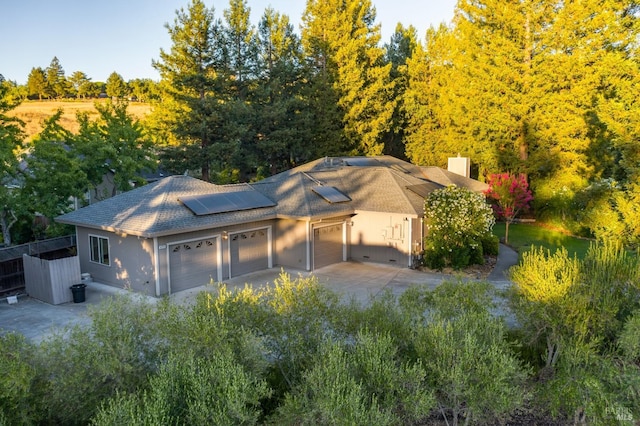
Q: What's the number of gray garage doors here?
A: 3